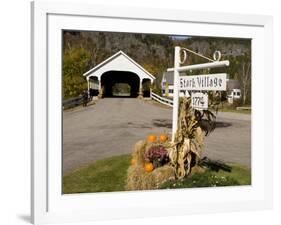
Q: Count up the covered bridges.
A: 1